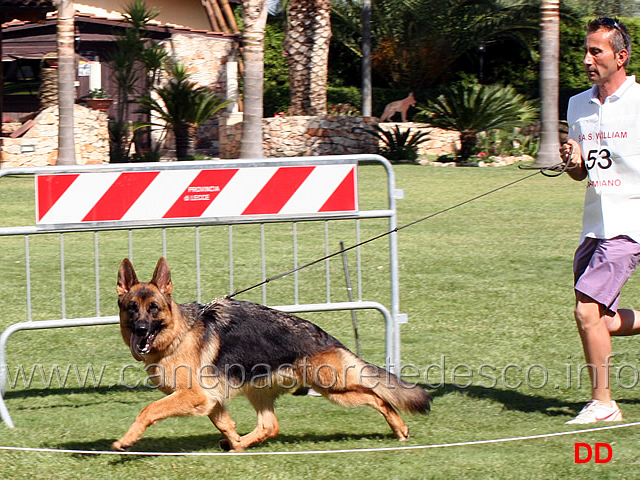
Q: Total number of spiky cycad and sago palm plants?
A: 3